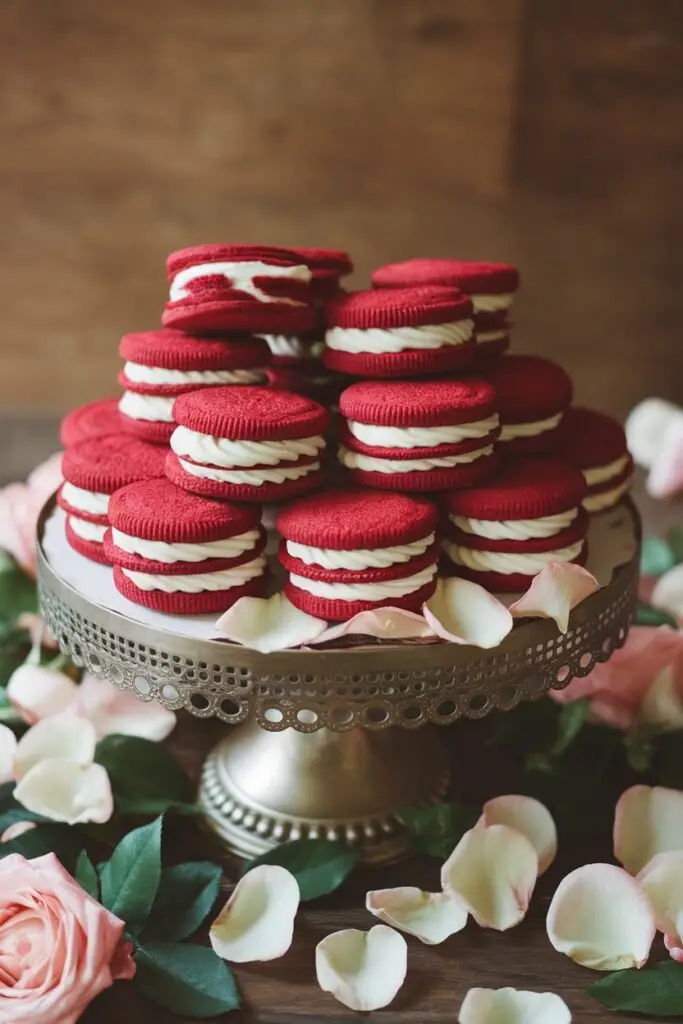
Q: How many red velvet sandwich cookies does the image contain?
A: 14